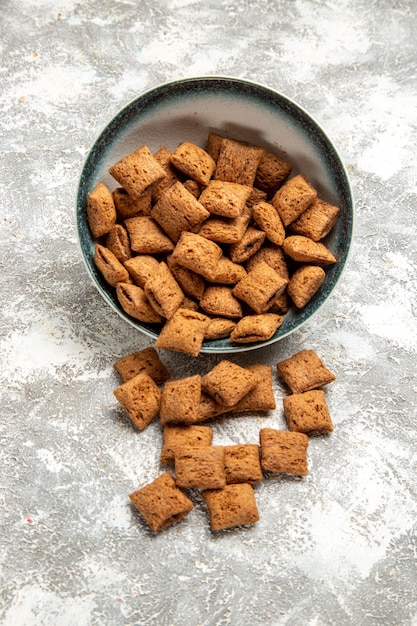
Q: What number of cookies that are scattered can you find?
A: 14